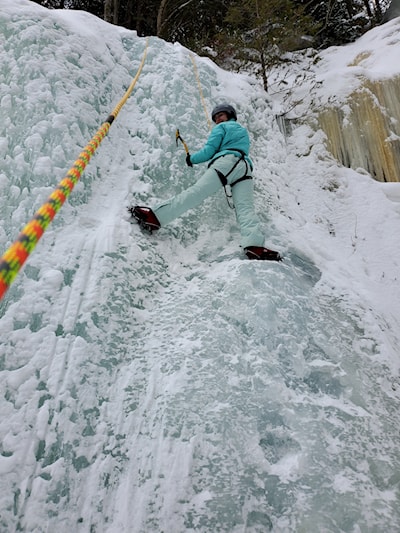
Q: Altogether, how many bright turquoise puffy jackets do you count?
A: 1